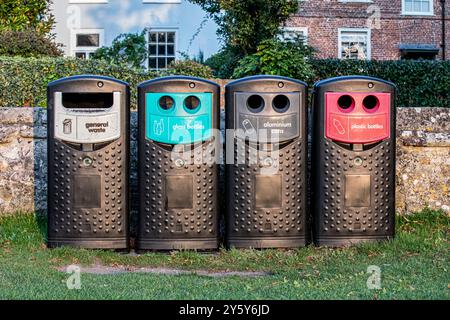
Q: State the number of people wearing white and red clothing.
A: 0